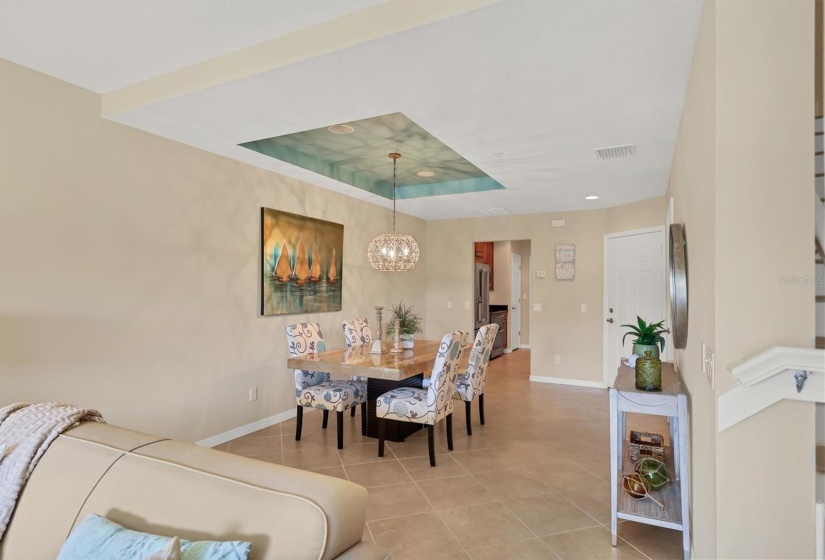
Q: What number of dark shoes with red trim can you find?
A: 0